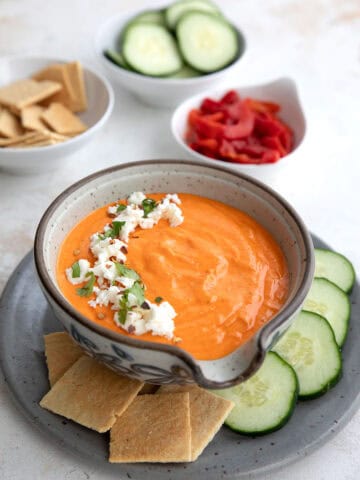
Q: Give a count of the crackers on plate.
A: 4